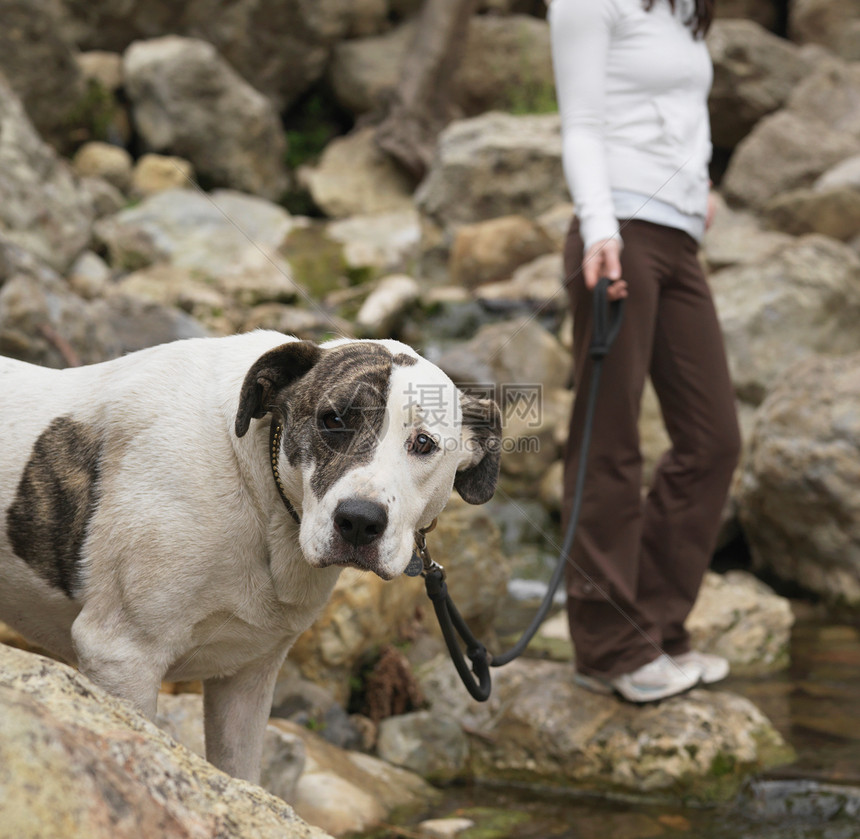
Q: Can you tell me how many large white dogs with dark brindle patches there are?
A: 1